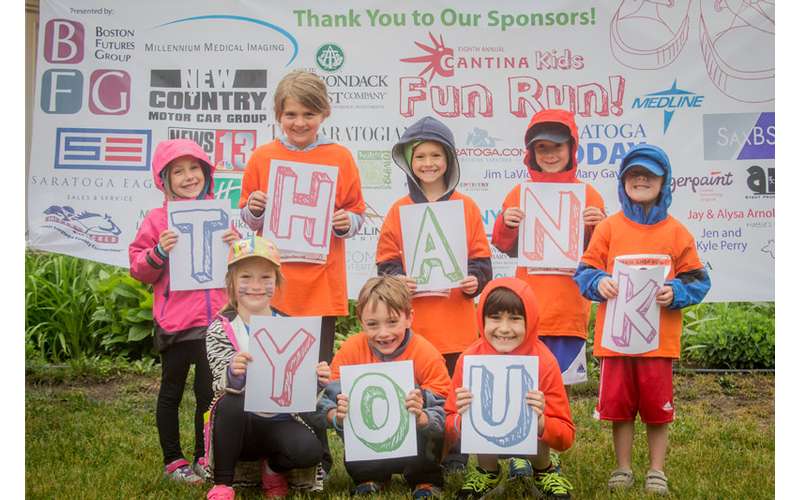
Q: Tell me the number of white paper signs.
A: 8